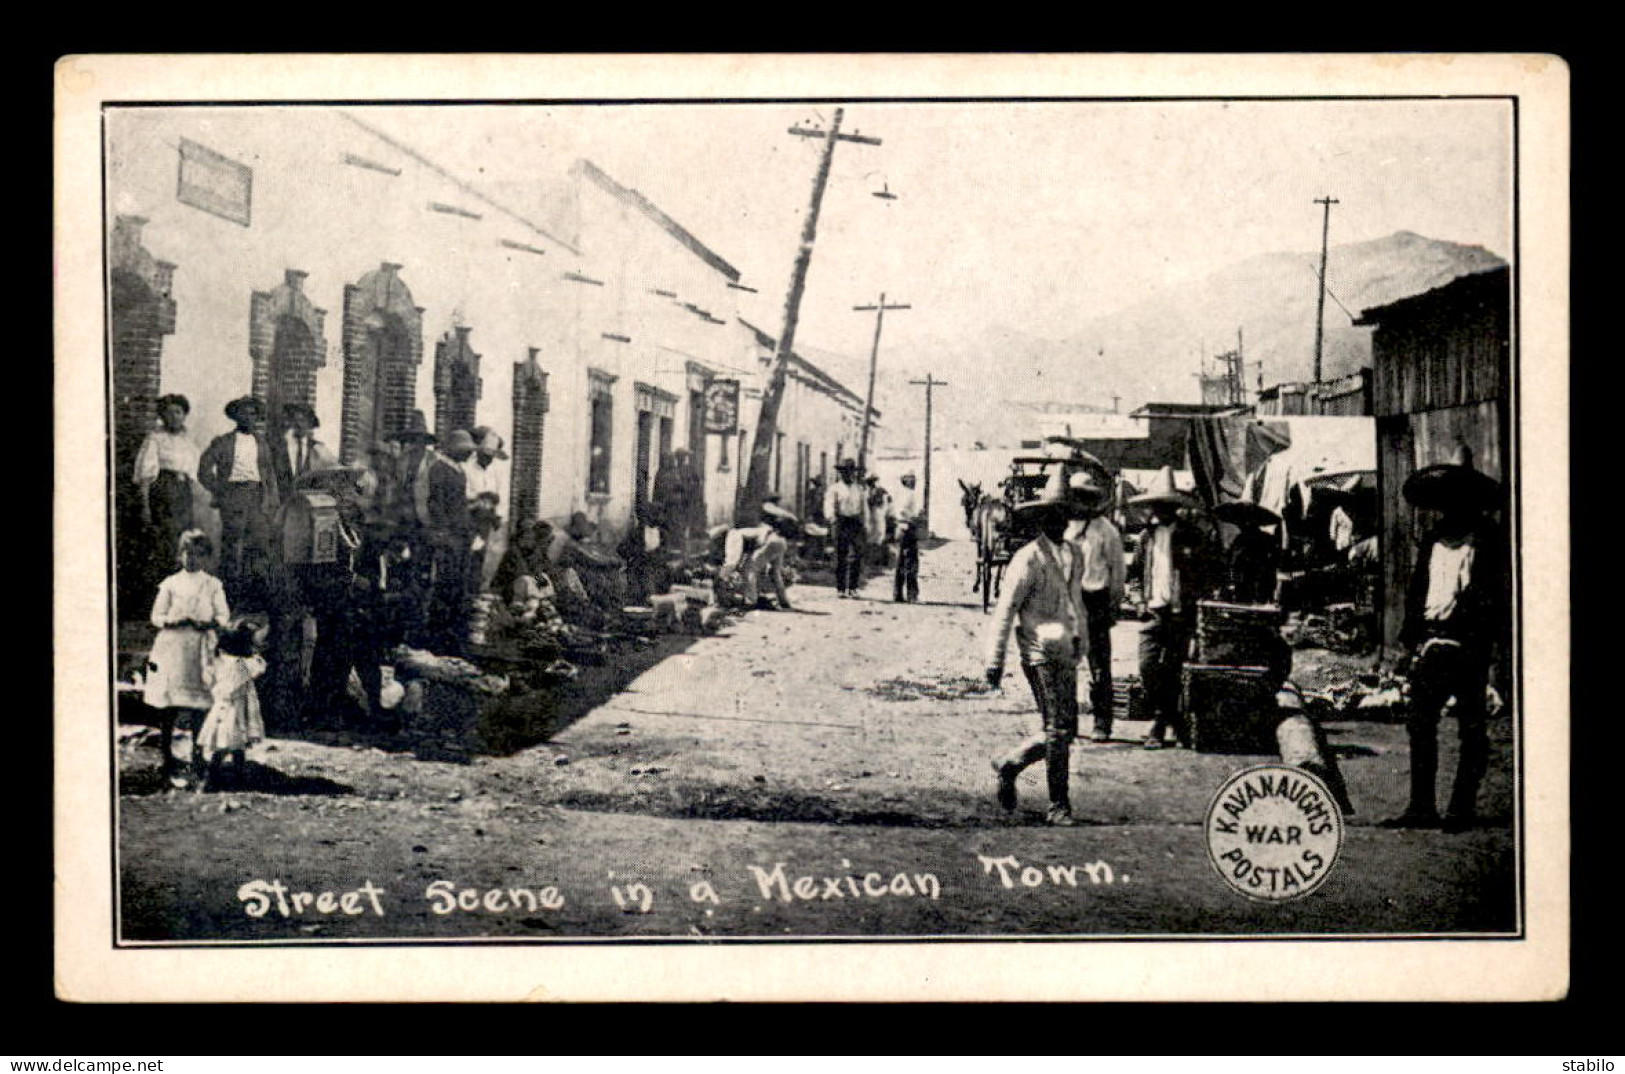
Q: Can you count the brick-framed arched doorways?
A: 5